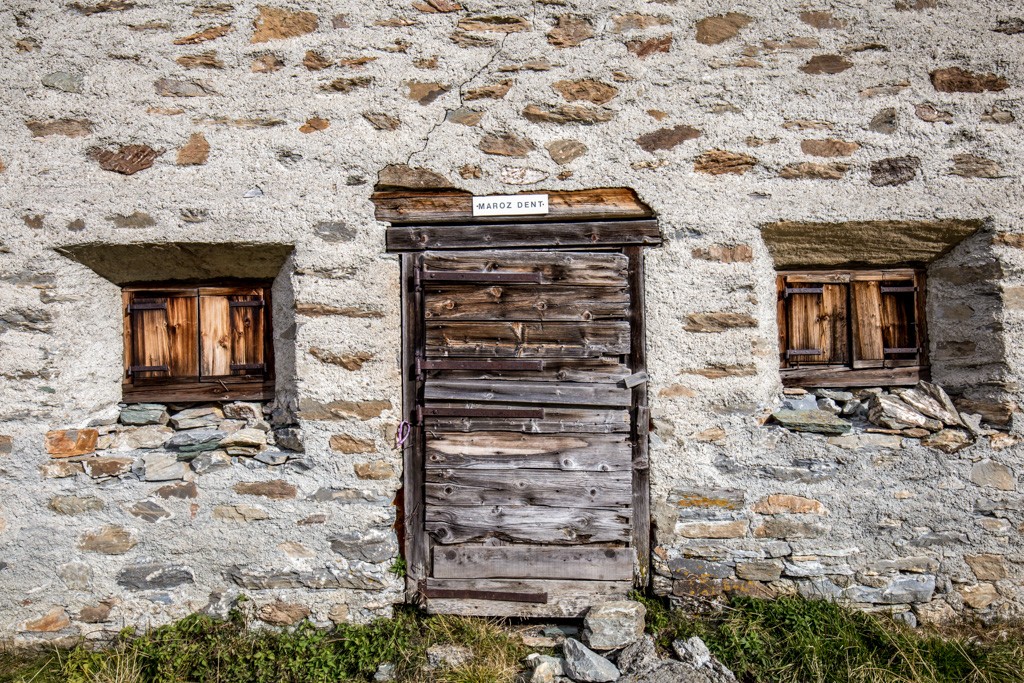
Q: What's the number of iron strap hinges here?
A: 12